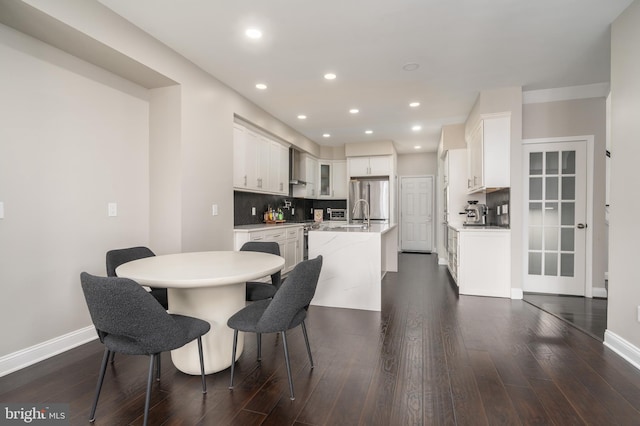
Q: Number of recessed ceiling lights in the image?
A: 10